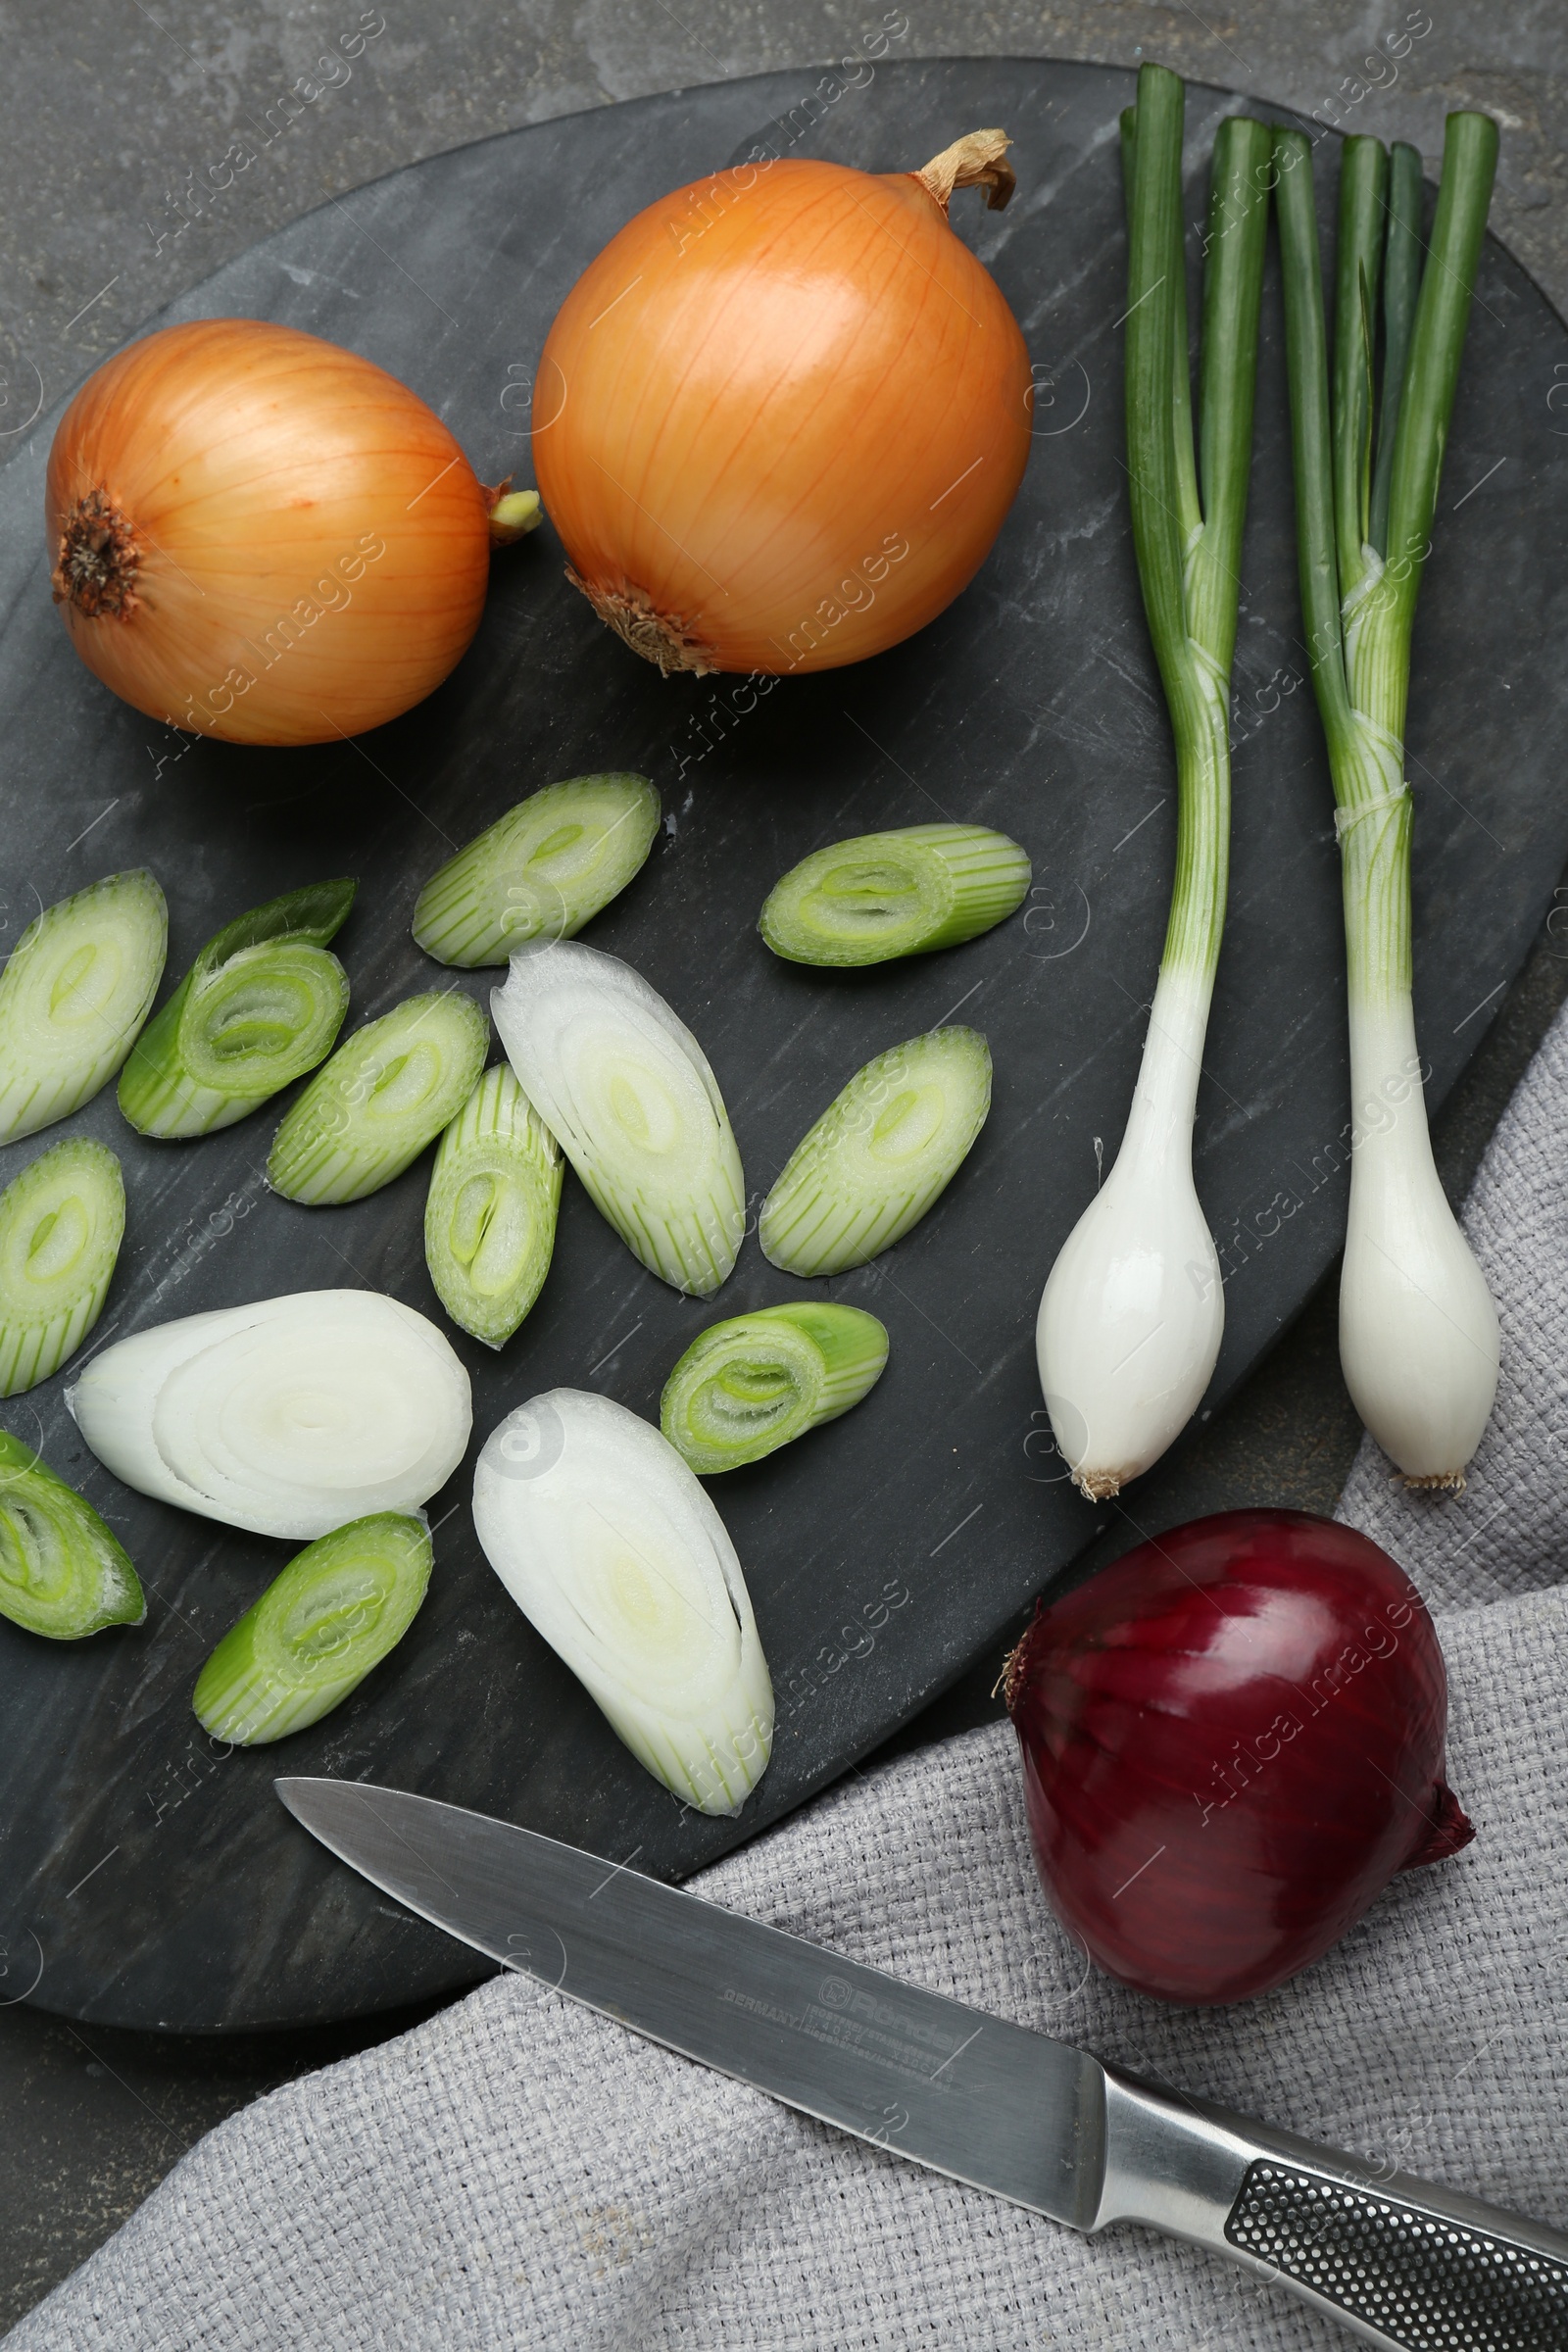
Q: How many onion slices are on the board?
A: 14